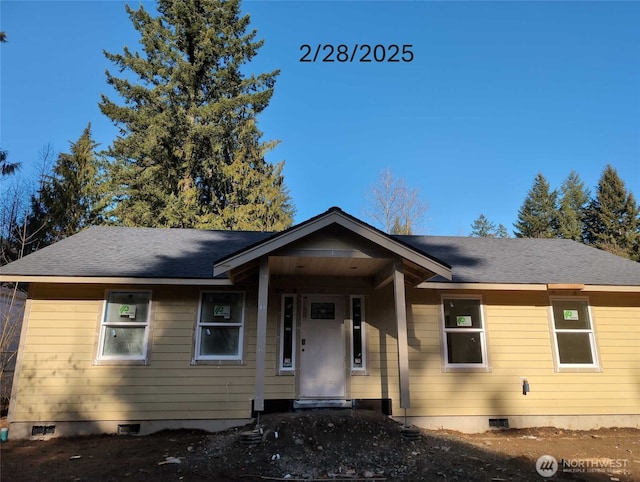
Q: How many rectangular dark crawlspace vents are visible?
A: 3